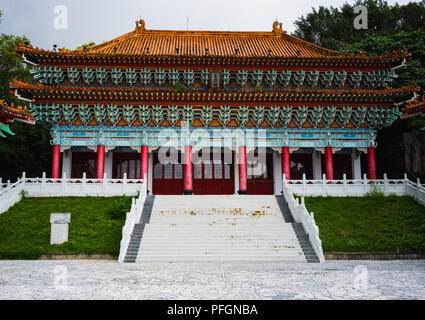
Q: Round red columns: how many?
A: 8